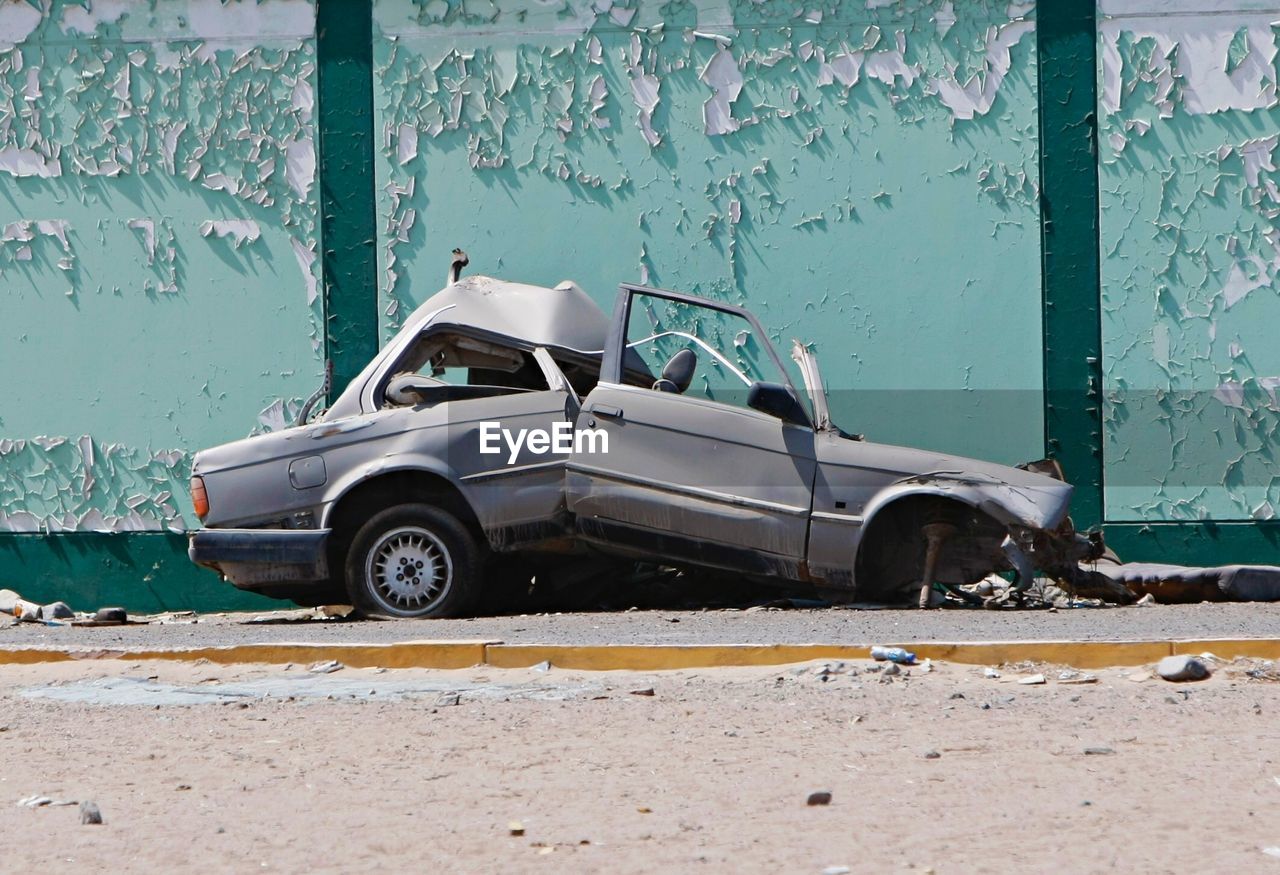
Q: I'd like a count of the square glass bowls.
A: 0